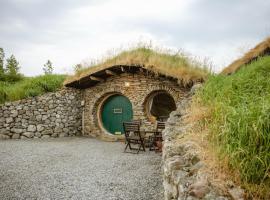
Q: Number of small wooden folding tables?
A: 1